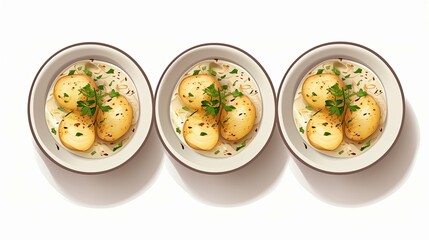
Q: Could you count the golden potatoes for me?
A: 9